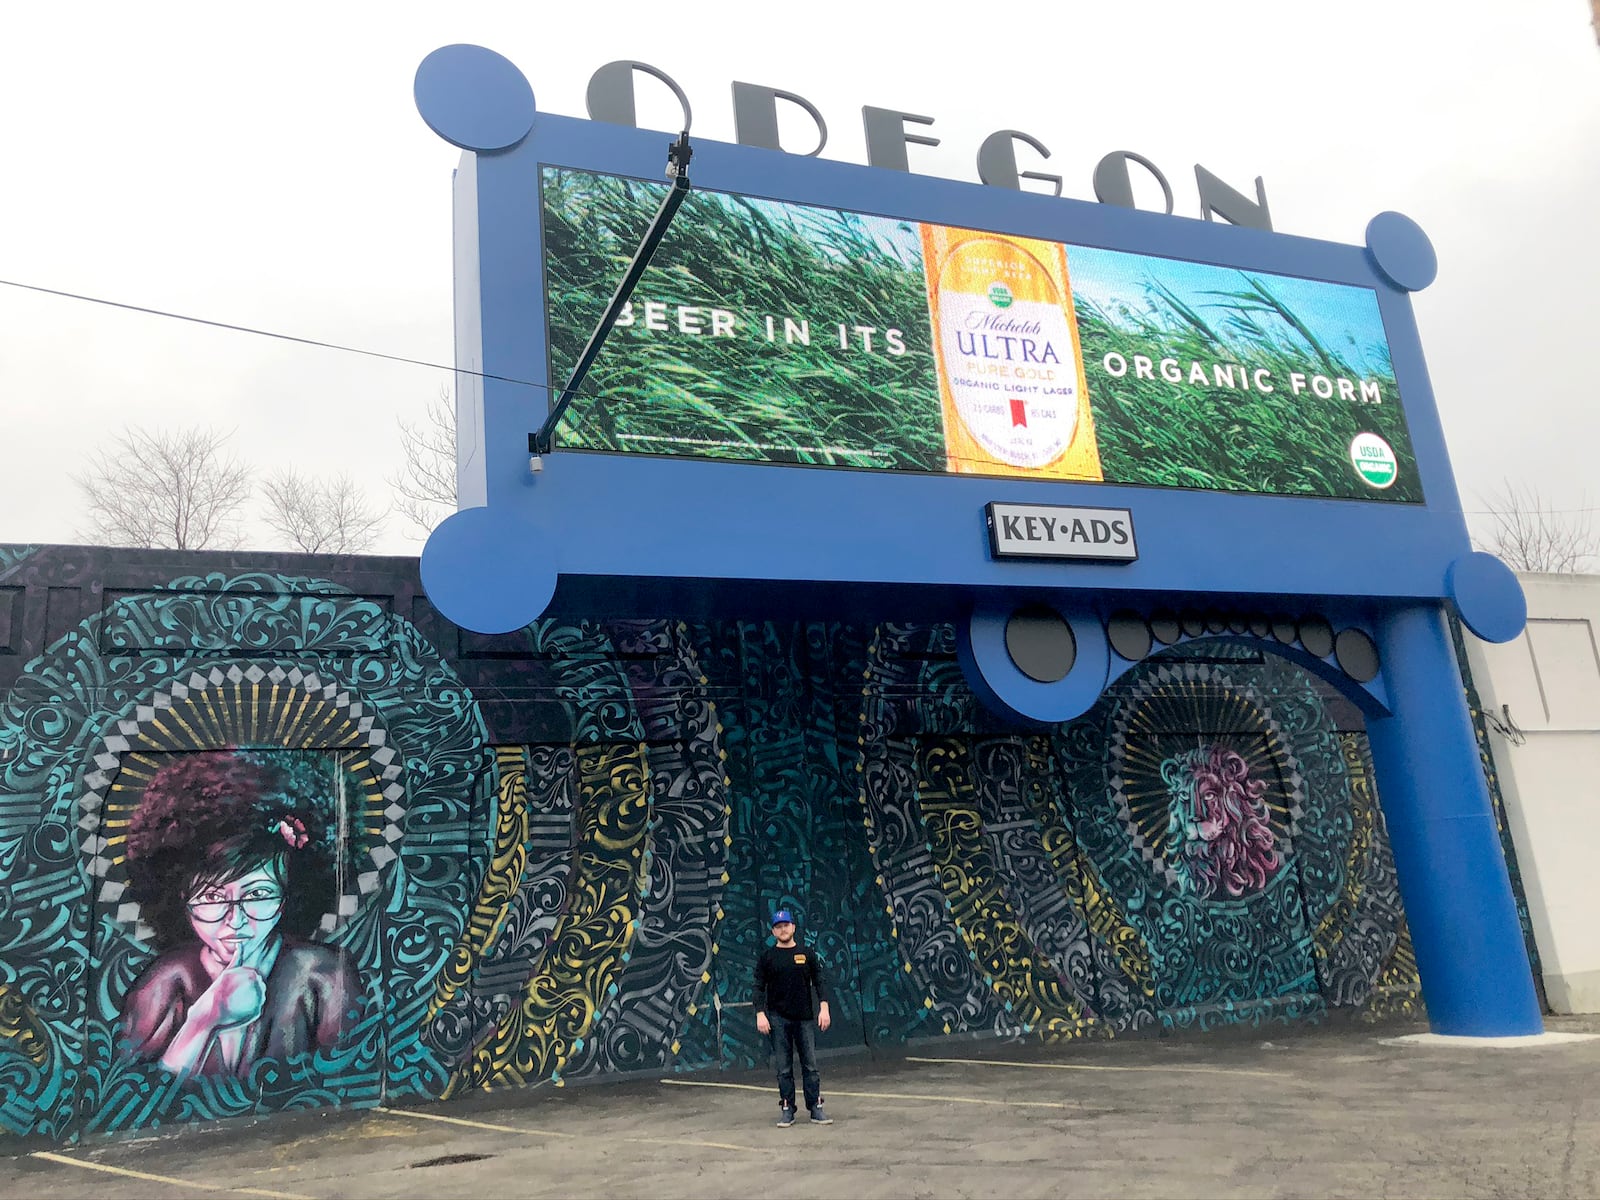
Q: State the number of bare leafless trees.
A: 4